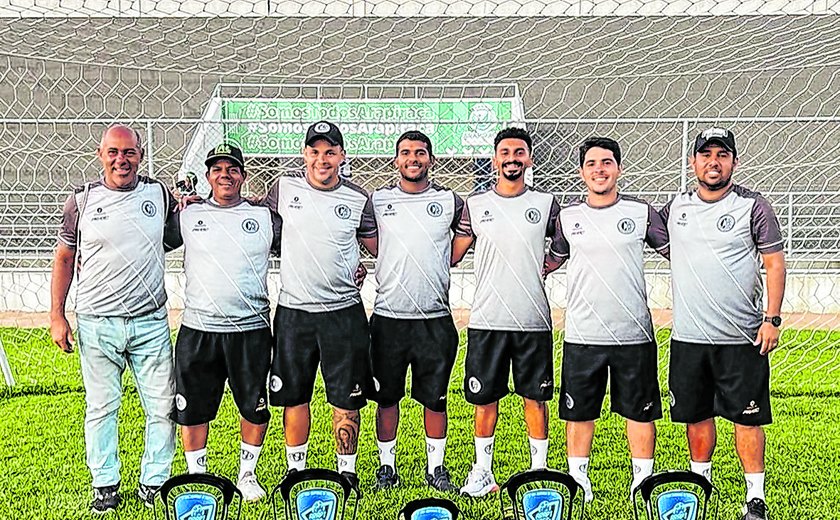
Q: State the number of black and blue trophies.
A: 5